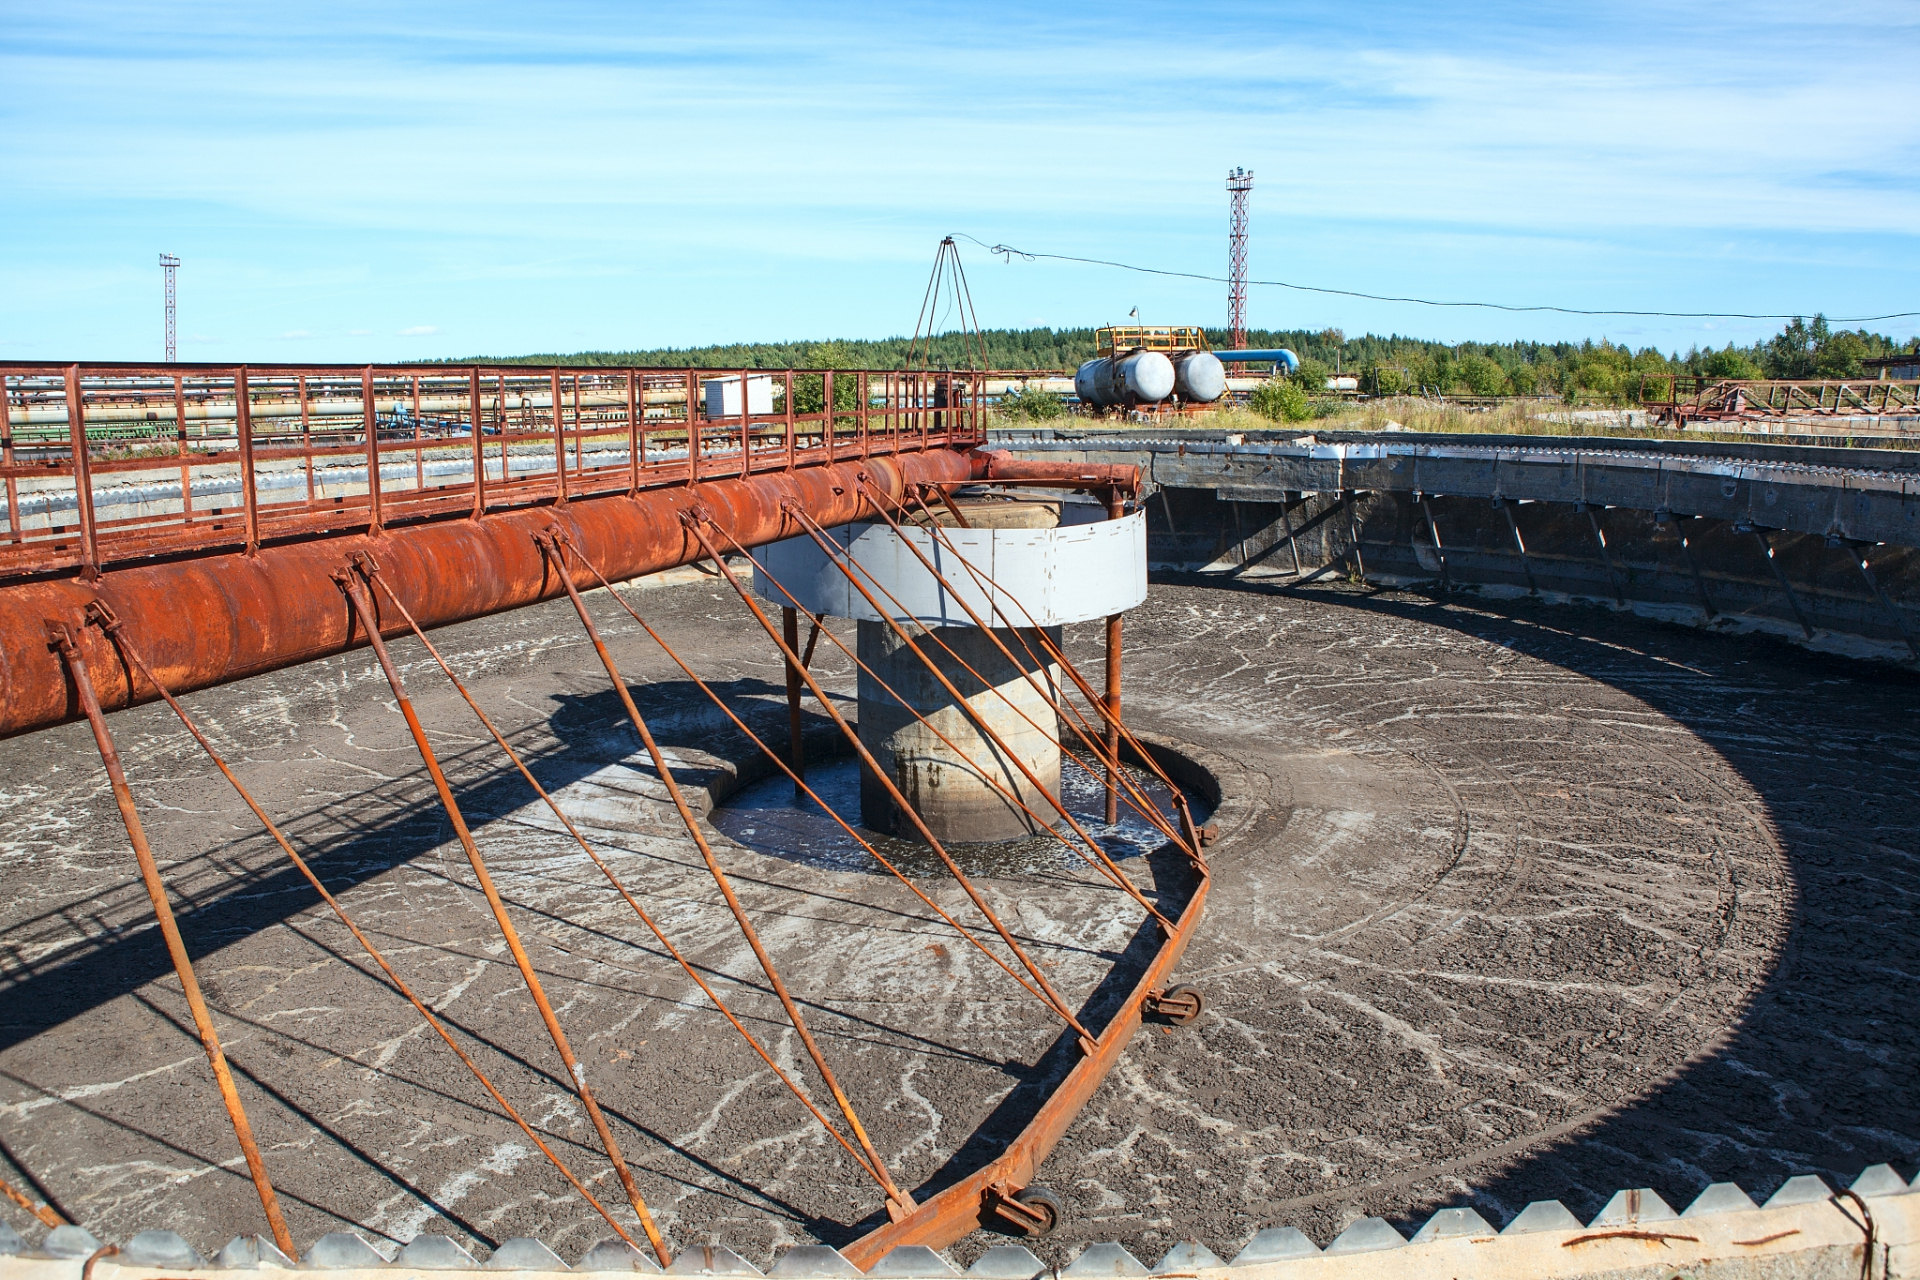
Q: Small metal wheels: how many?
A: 3